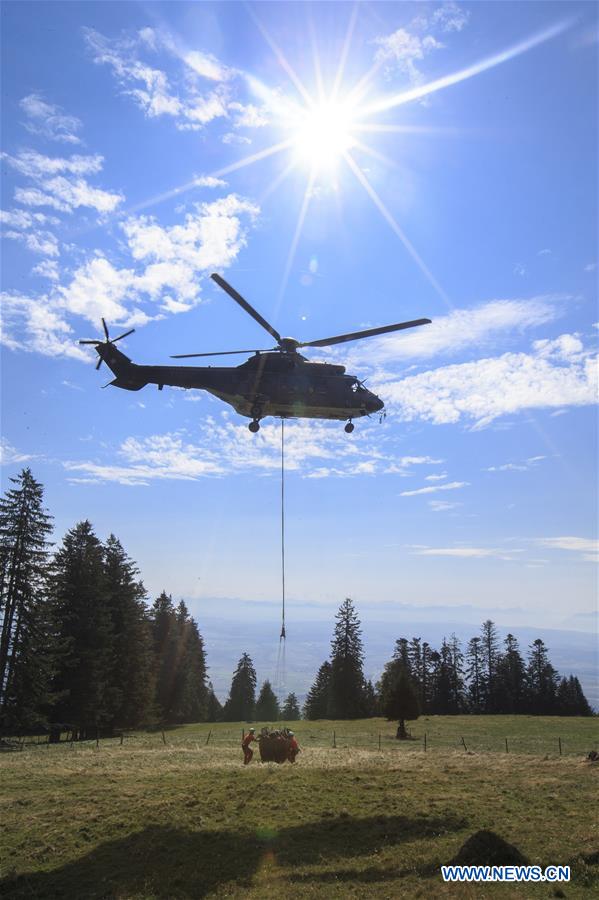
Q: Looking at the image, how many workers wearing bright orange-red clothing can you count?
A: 2